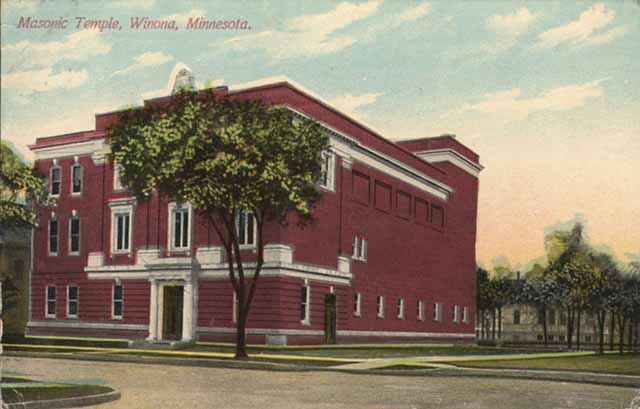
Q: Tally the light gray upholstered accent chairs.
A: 0